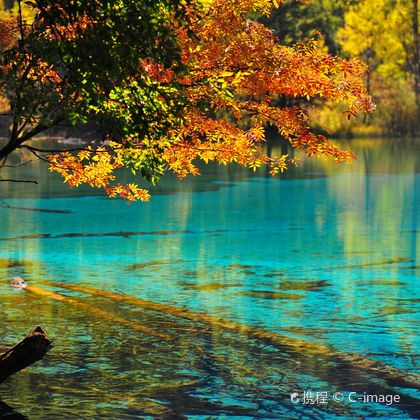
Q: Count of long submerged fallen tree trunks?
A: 2